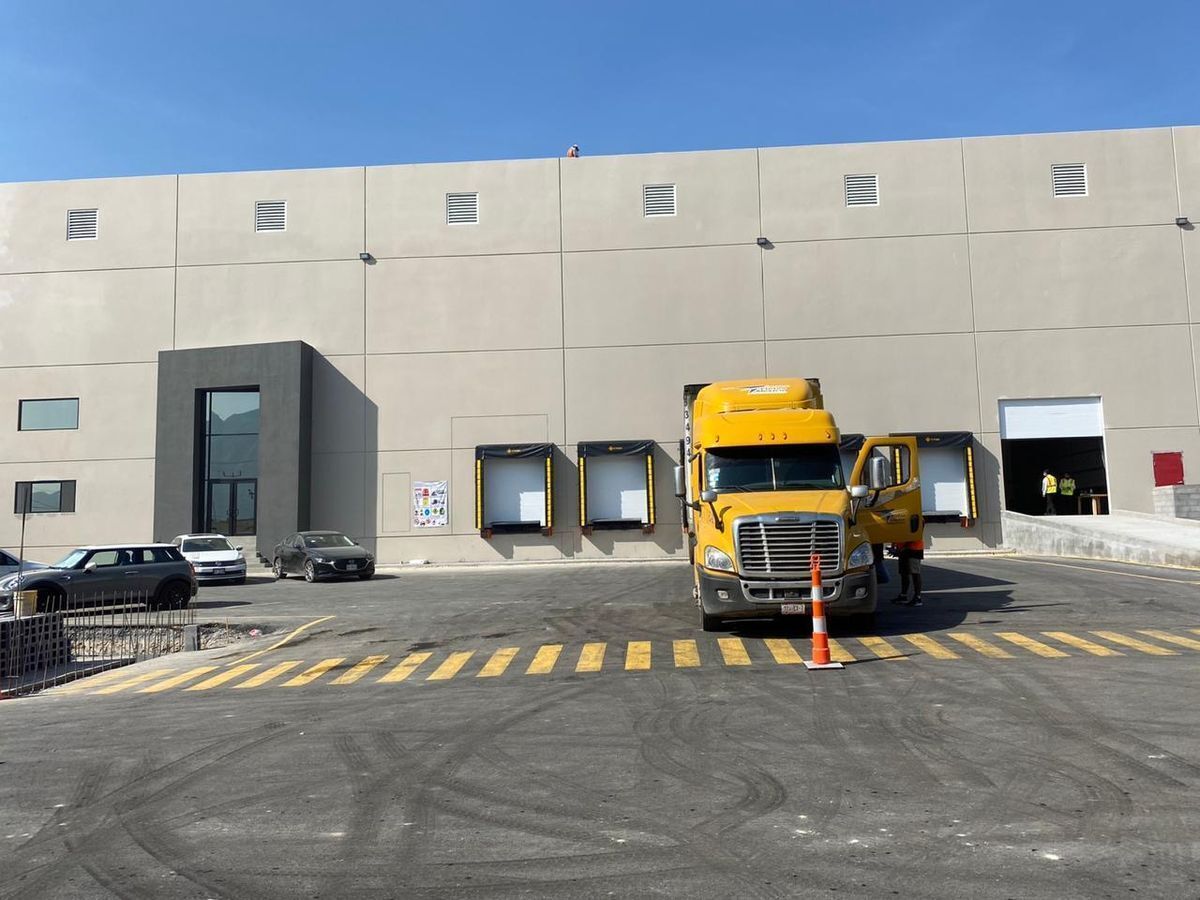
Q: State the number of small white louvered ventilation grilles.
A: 6